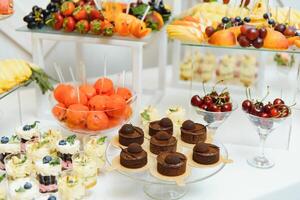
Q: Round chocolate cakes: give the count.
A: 7